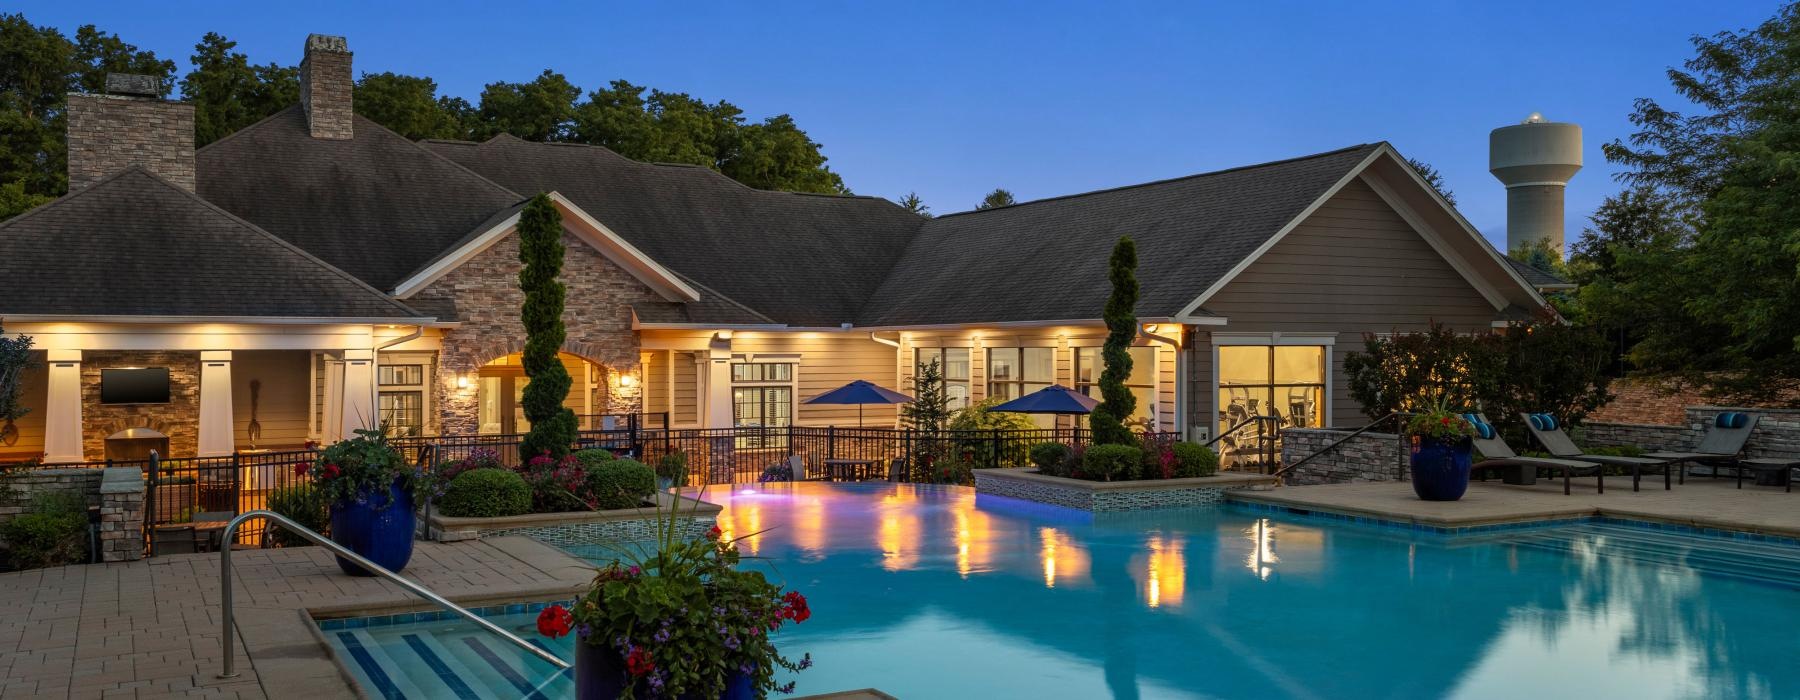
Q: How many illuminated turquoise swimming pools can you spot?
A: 1